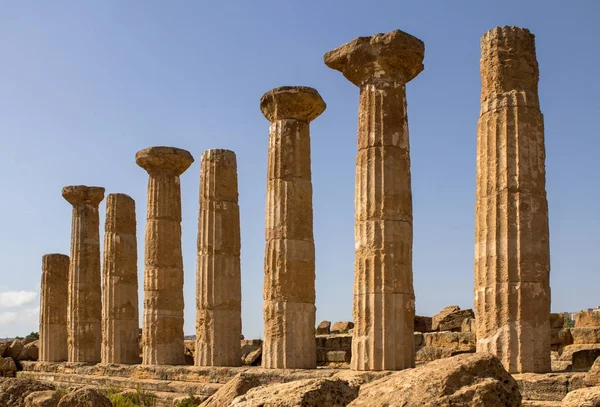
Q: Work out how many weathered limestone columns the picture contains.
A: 8